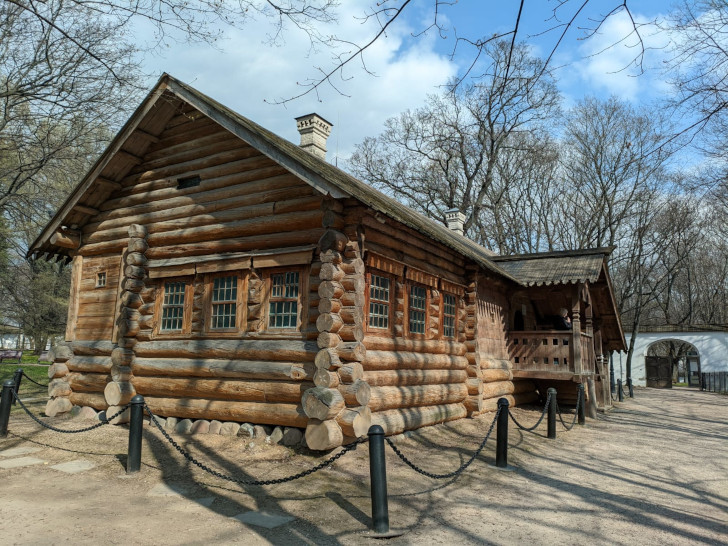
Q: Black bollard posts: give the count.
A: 9